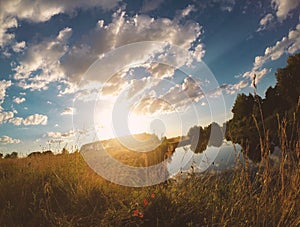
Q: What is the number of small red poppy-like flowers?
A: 4